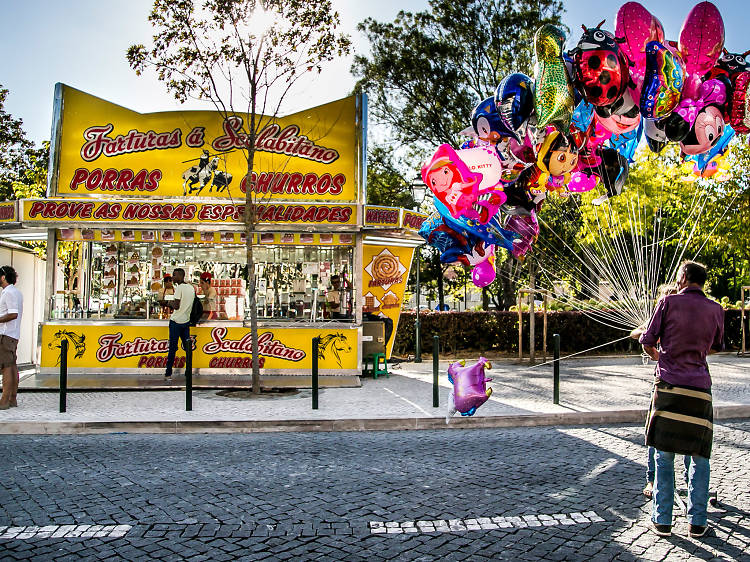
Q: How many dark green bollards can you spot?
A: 5